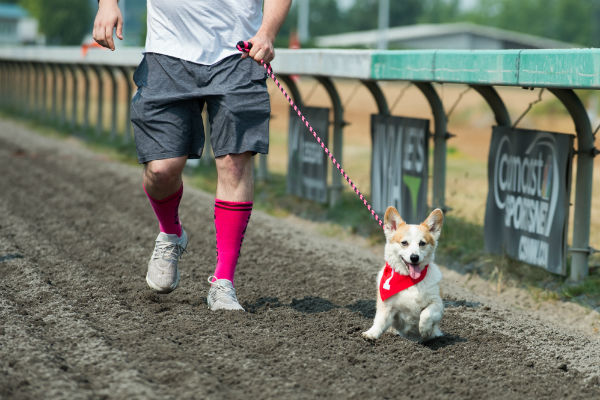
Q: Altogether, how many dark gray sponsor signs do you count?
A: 3